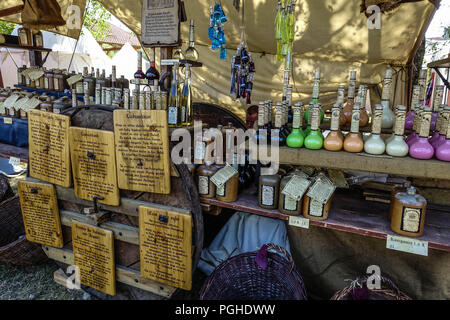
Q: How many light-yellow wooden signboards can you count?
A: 6